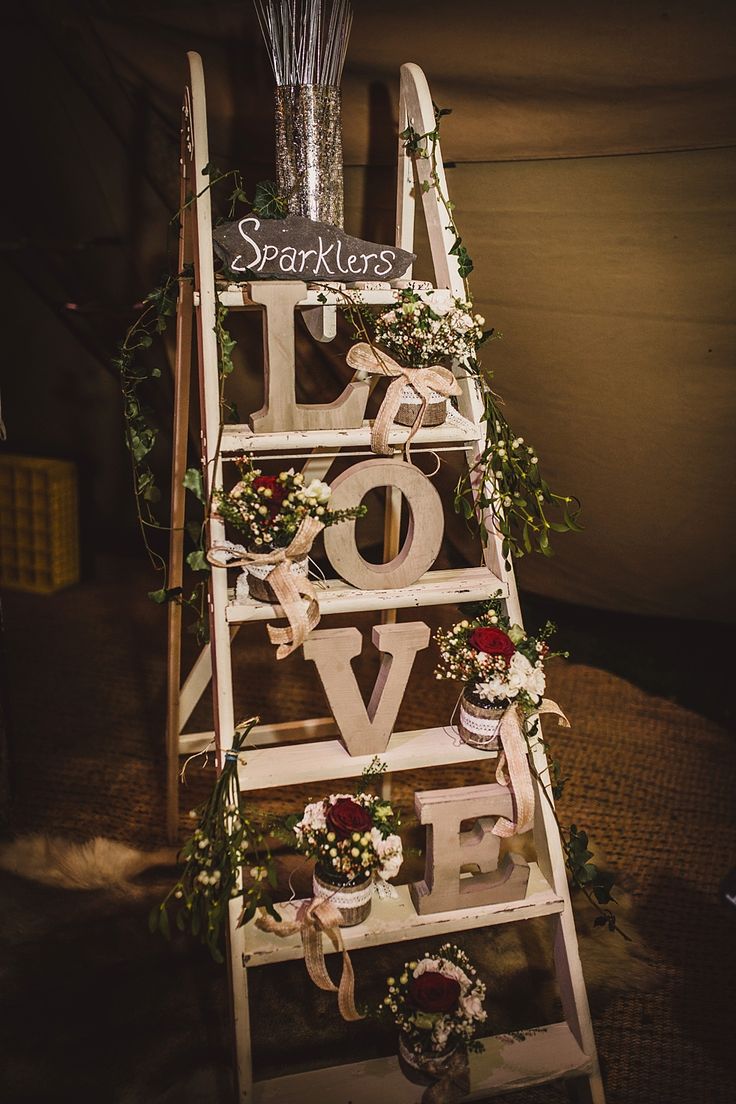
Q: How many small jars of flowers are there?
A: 5